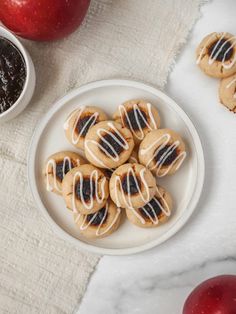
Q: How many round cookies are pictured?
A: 11